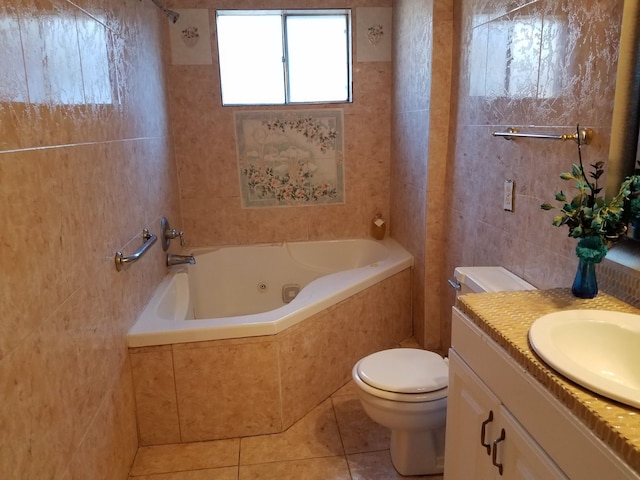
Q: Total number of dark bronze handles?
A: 2